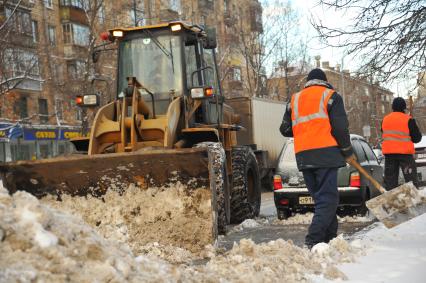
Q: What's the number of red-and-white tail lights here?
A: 2